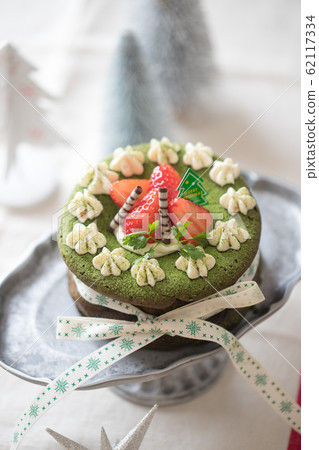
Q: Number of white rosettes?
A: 12